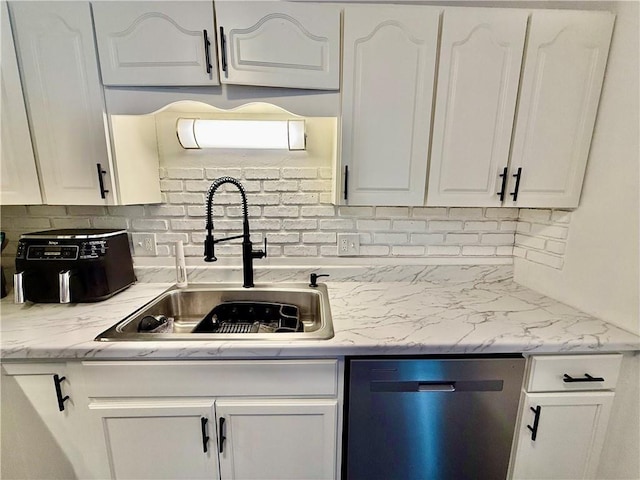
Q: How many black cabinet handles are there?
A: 11